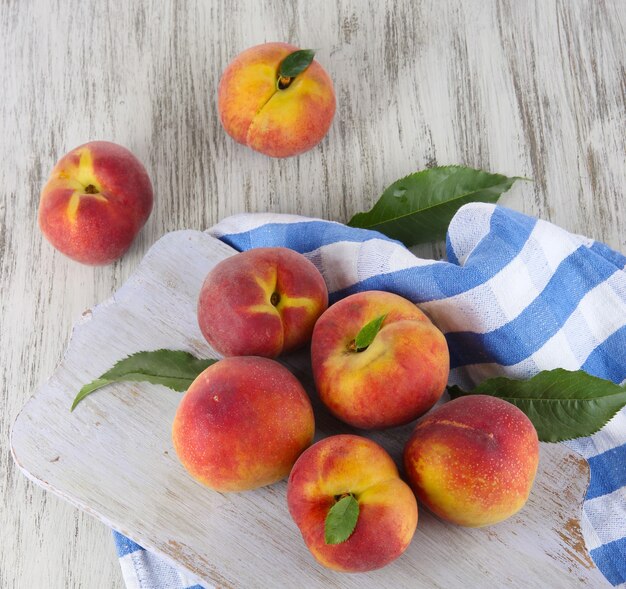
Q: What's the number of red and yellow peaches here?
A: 7